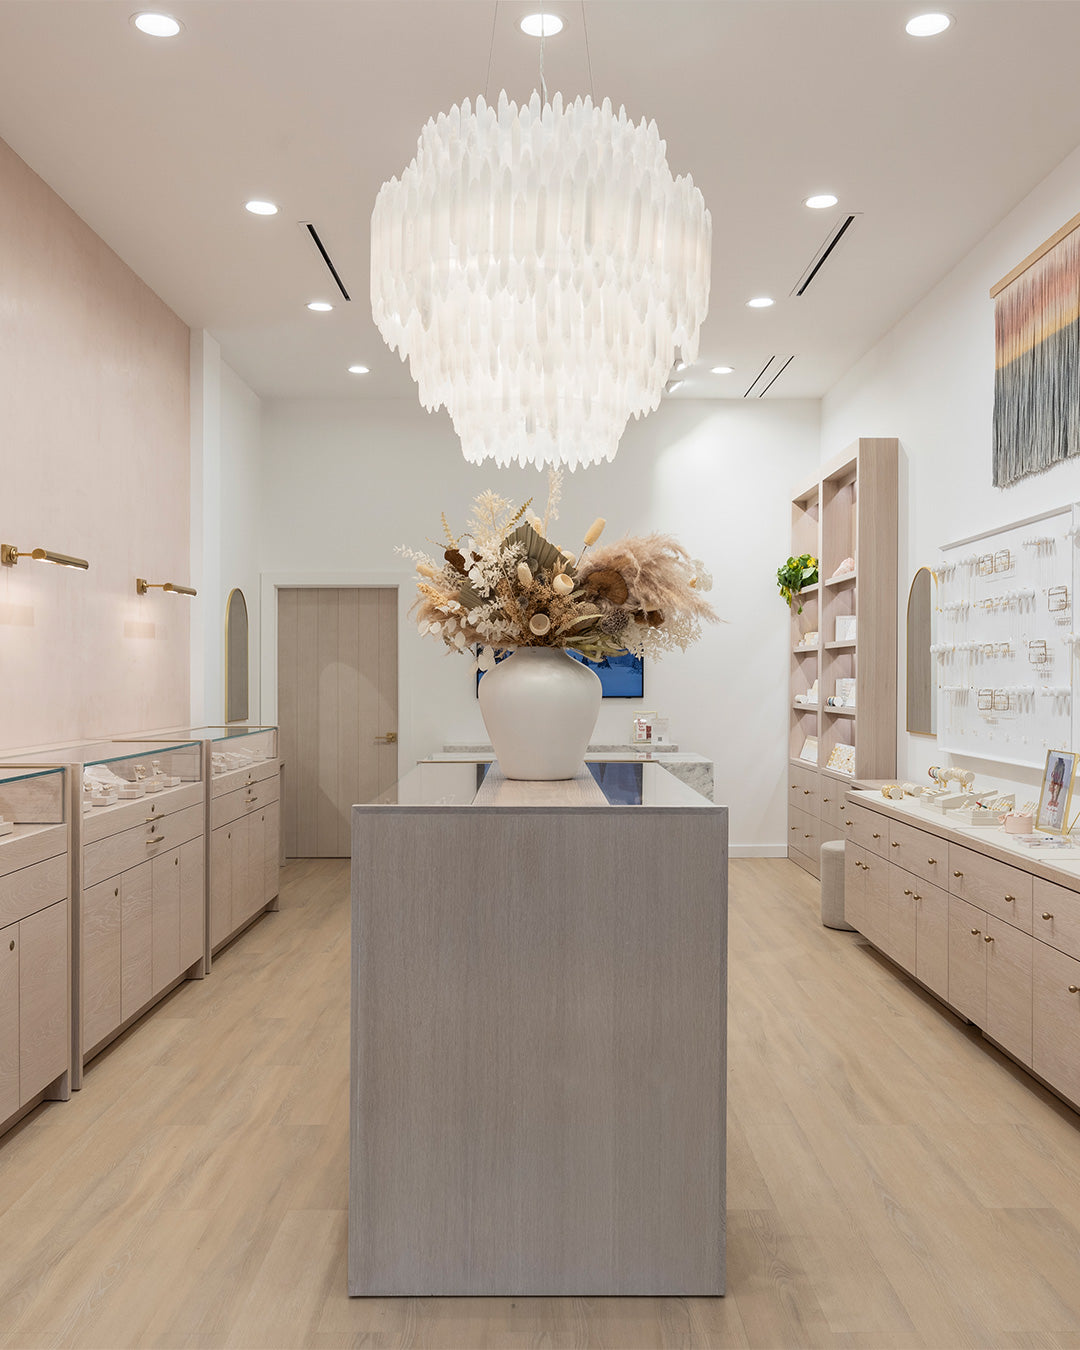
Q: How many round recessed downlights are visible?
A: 9